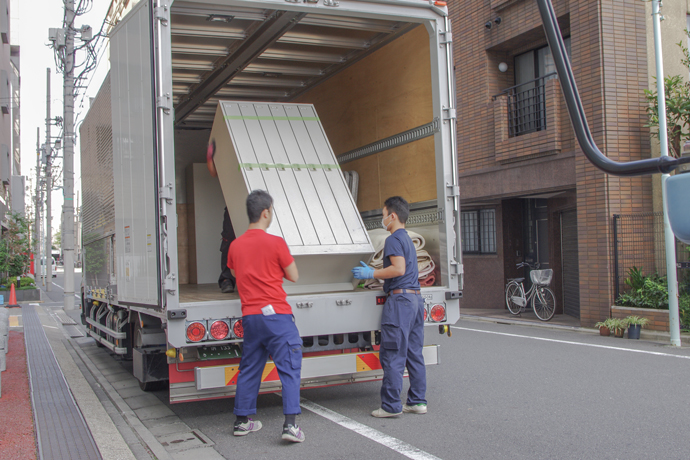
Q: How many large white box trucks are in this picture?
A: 1